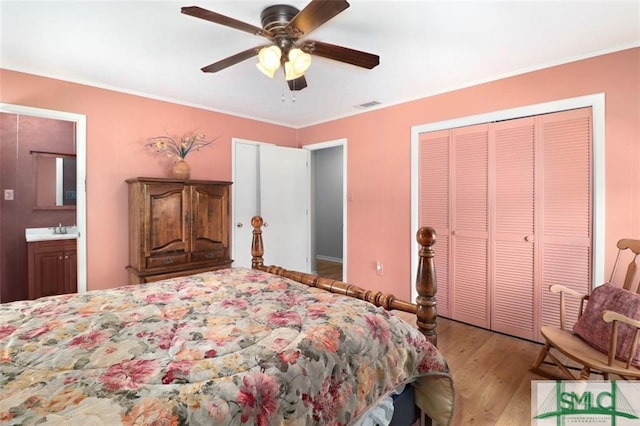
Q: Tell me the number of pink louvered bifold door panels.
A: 4